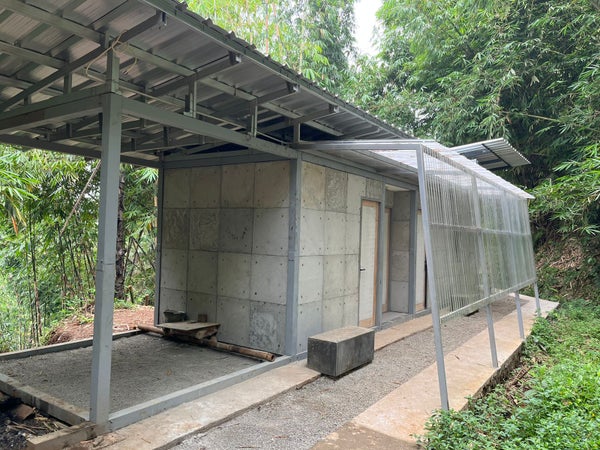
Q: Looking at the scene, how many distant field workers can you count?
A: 0